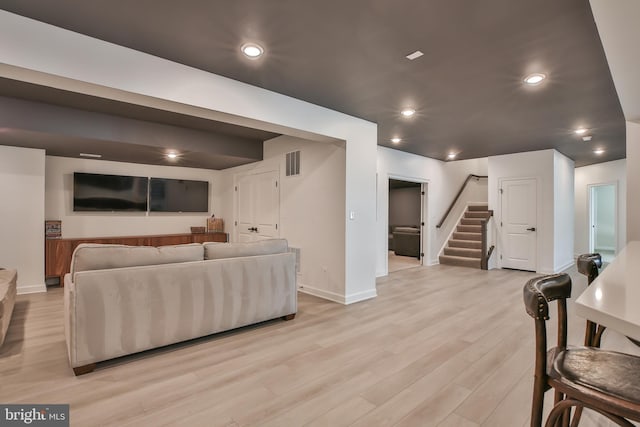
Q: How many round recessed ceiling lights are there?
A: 8